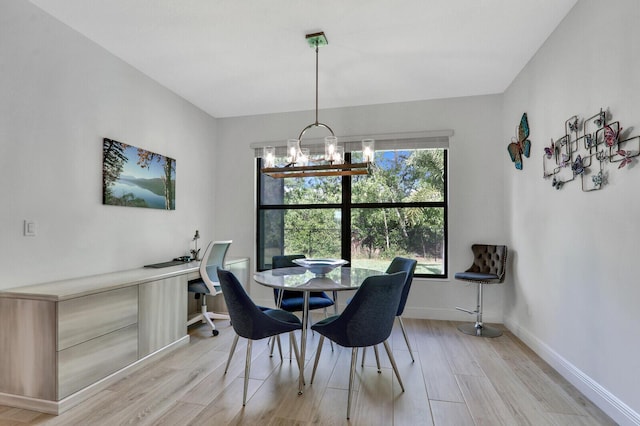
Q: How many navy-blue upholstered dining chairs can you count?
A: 4